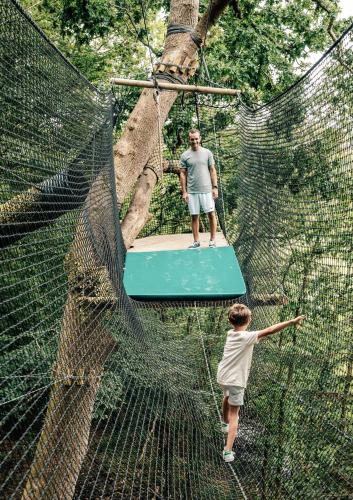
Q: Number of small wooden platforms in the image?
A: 1